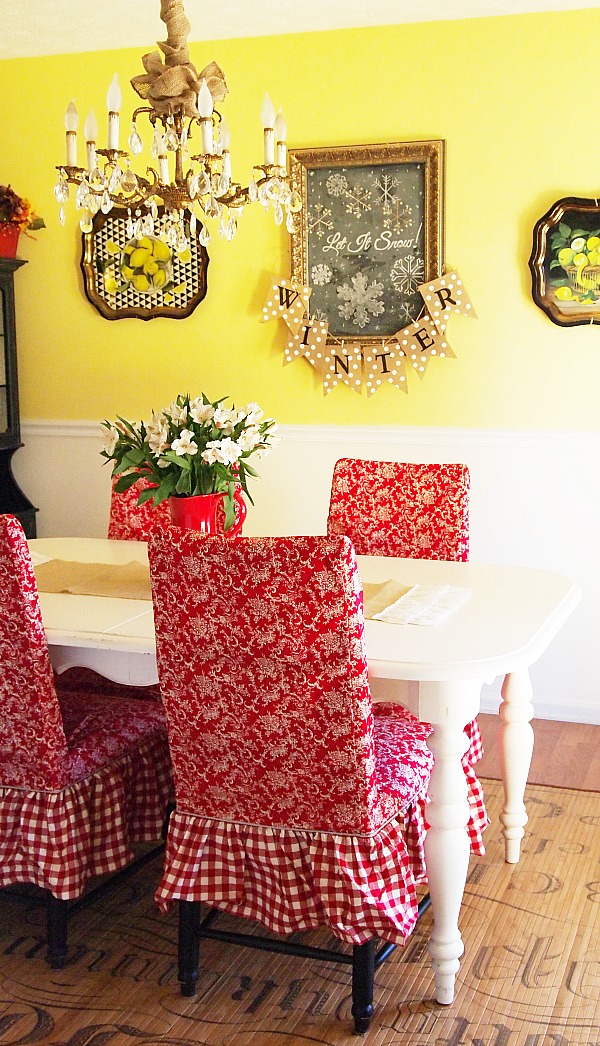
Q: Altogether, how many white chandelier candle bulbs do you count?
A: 8